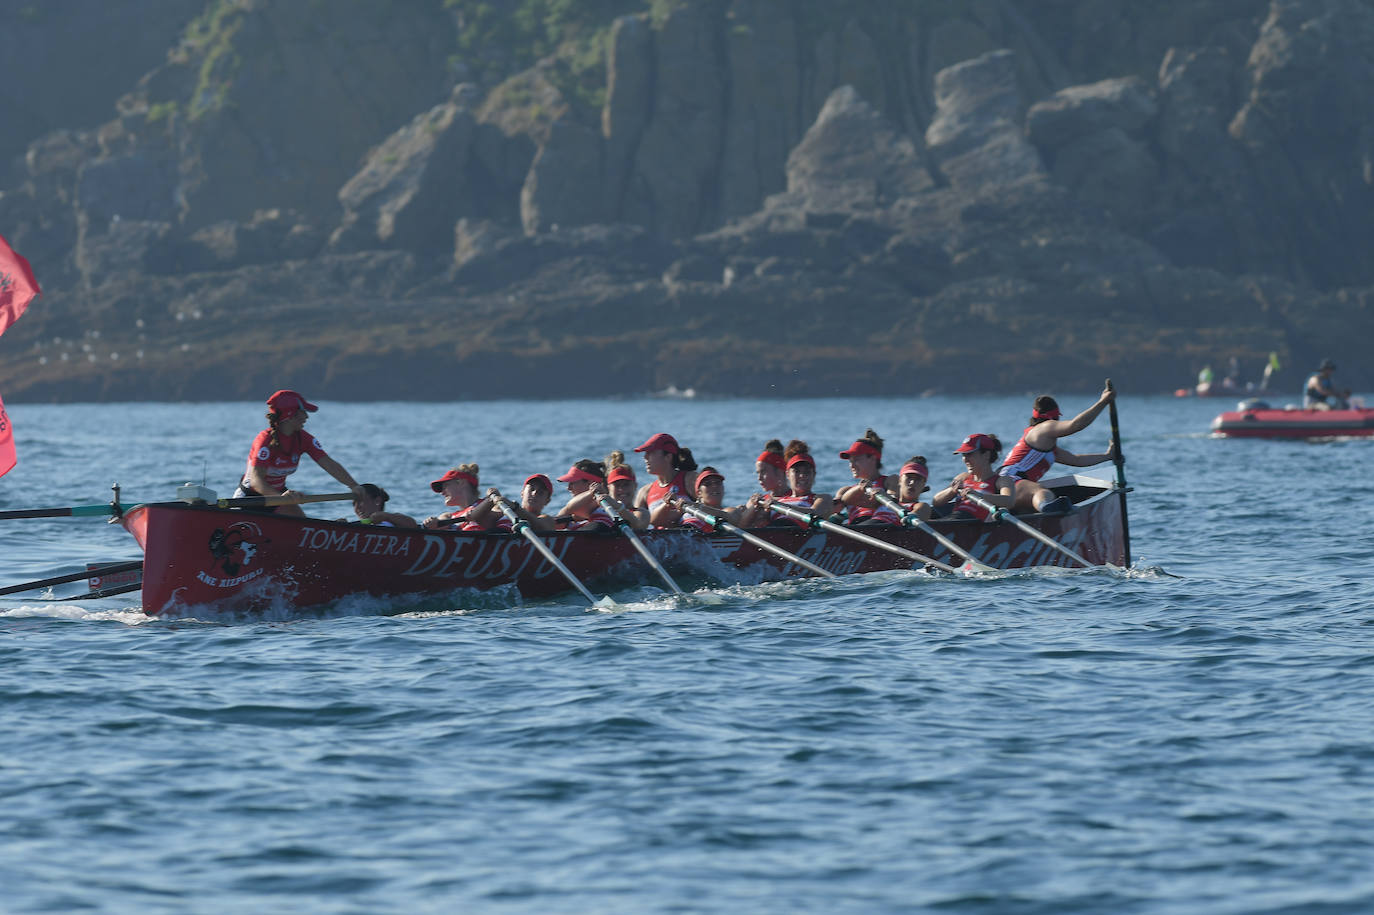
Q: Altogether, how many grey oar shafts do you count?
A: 6